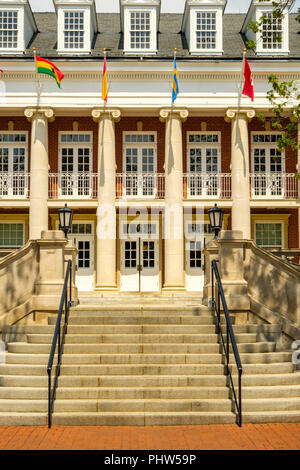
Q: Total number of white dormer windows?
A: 5